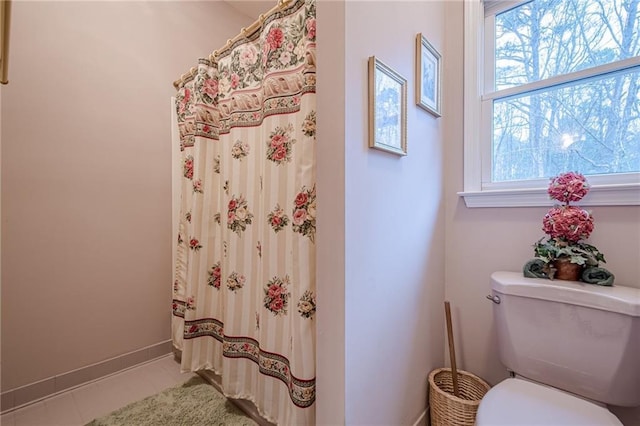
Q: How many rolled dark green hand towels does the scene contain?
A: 2